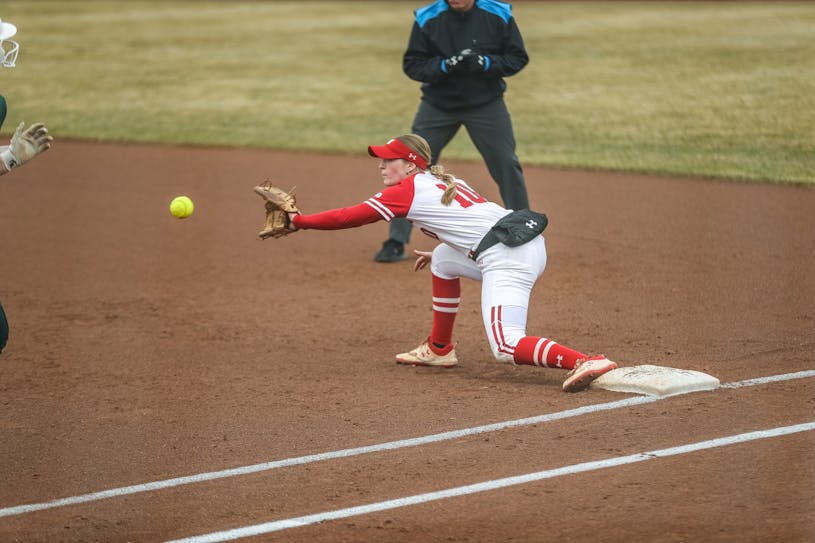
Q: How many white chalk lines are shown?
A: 2